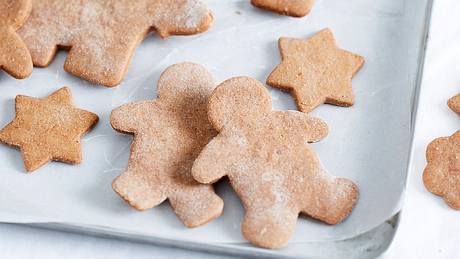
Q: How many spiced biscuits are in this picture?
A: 9